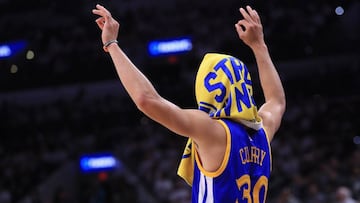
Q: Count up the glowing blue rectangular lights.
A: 3